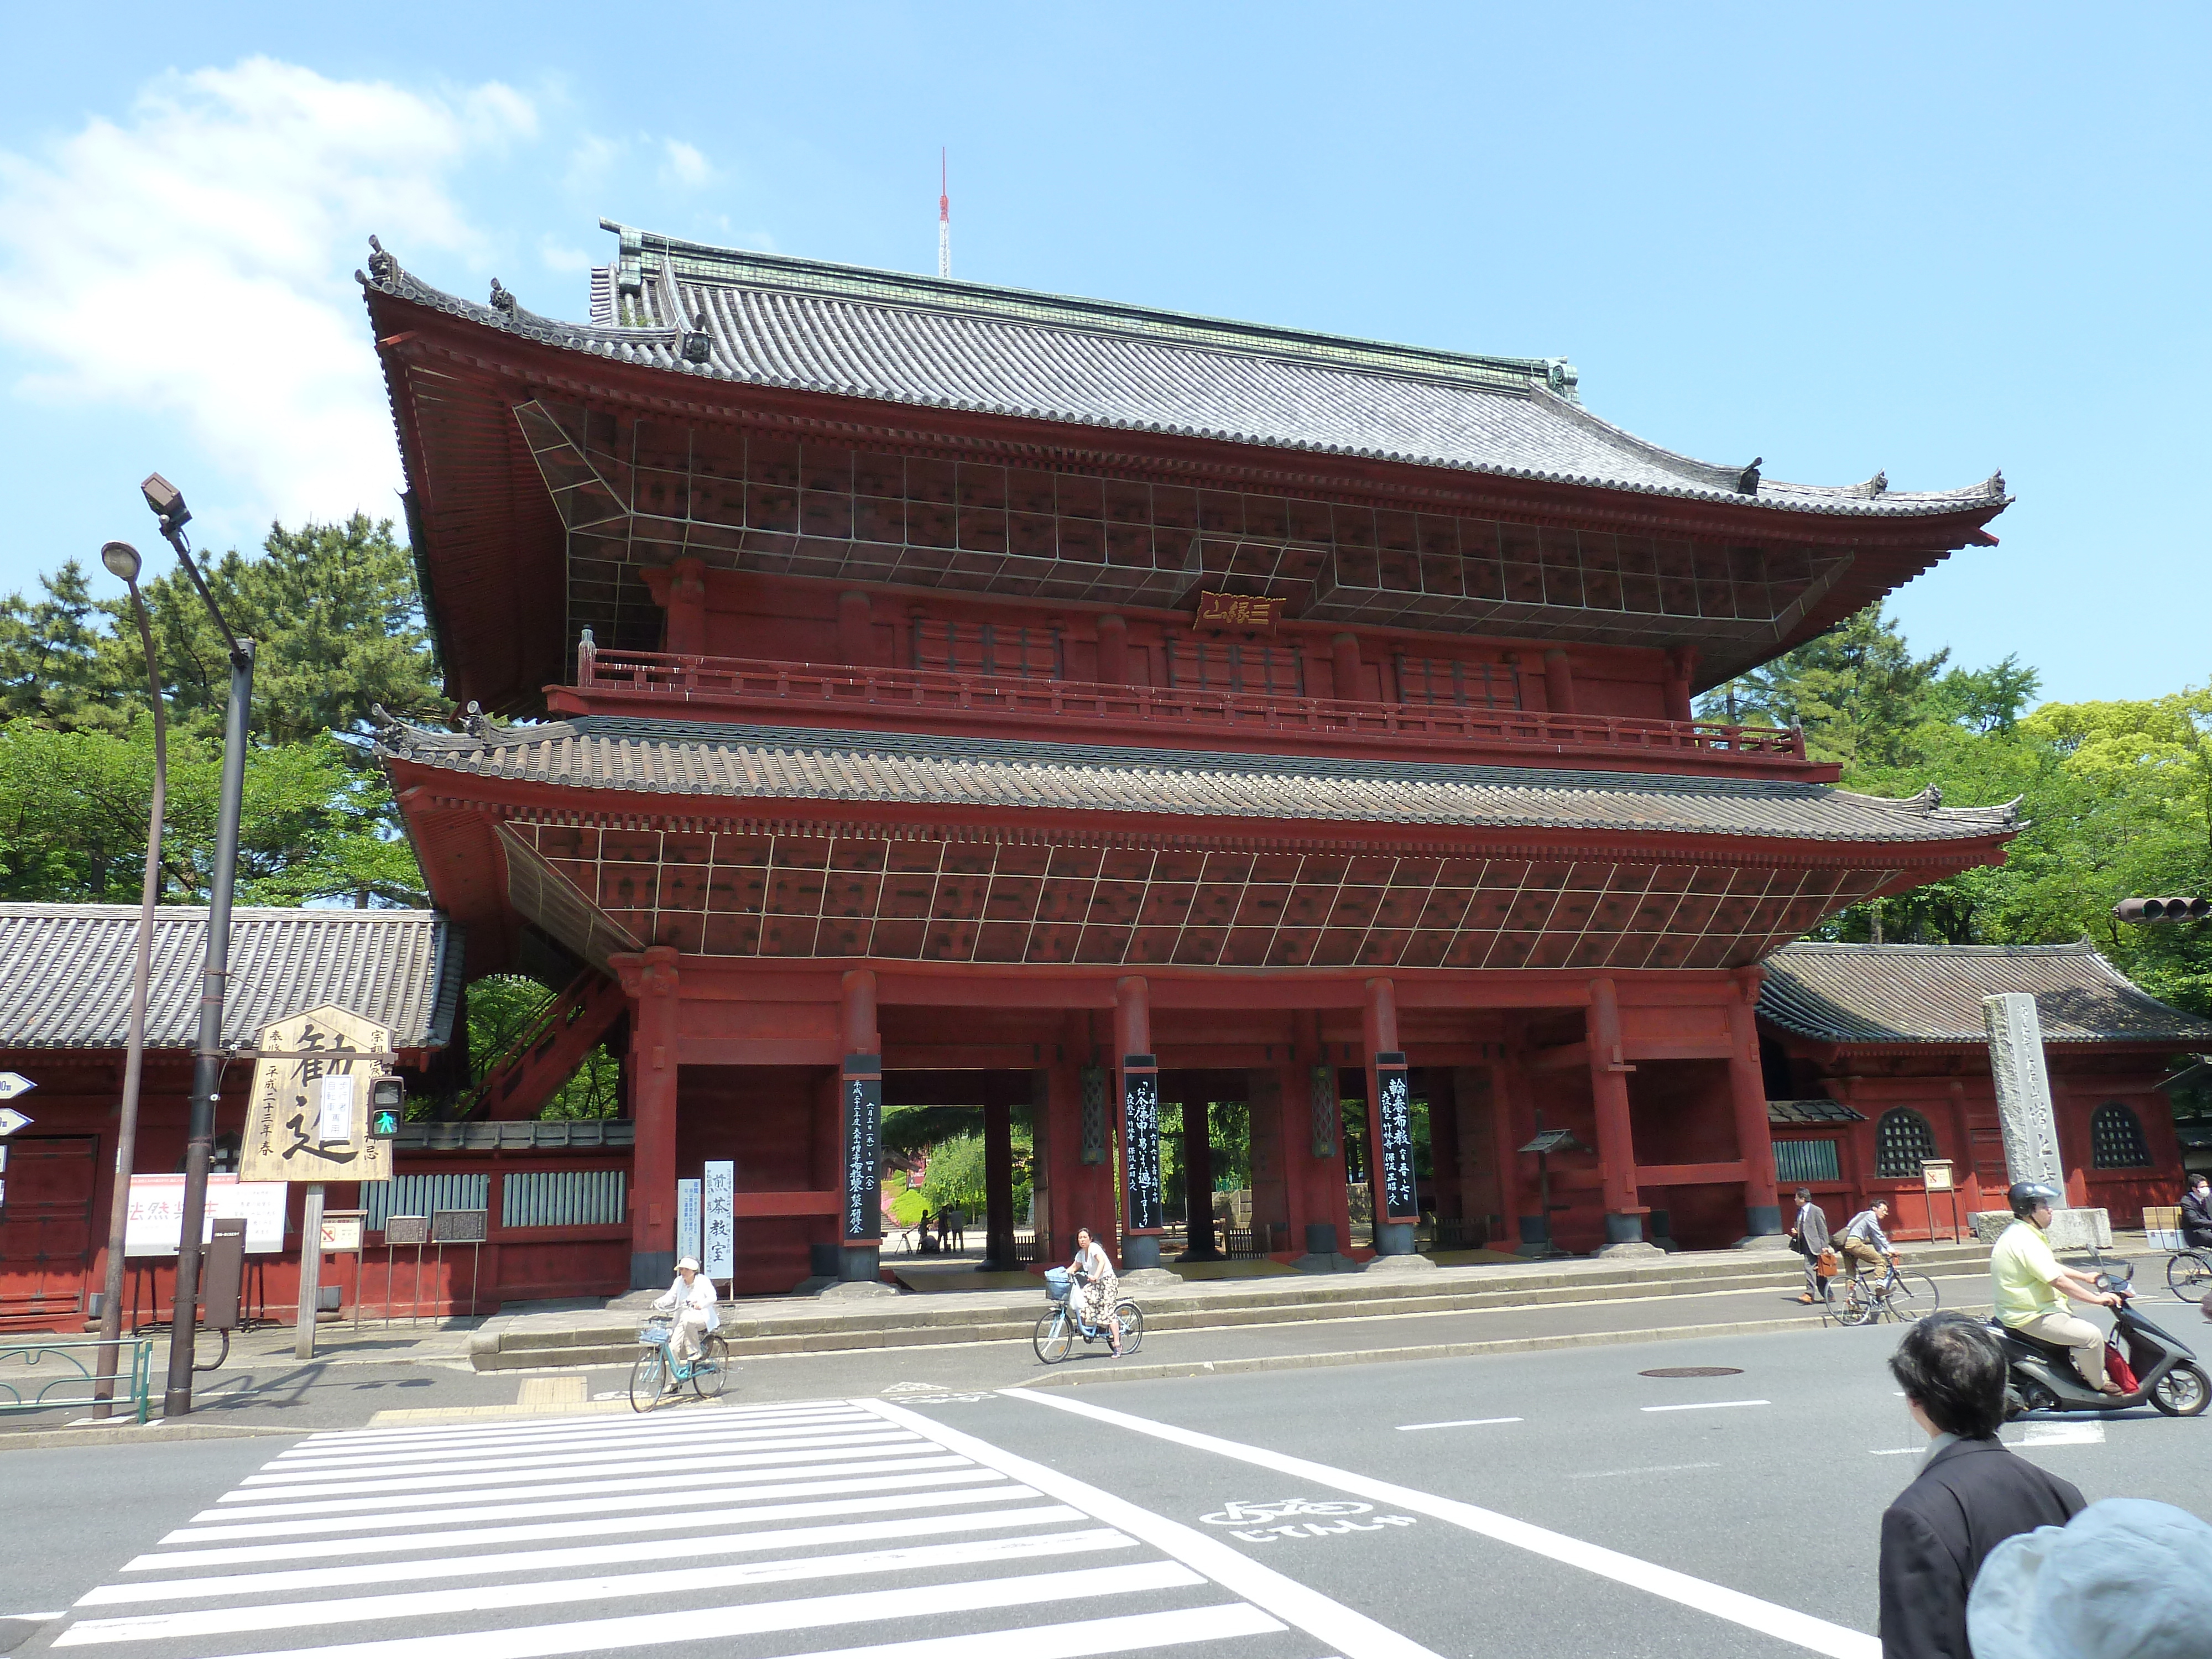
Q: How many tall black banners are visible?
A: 3